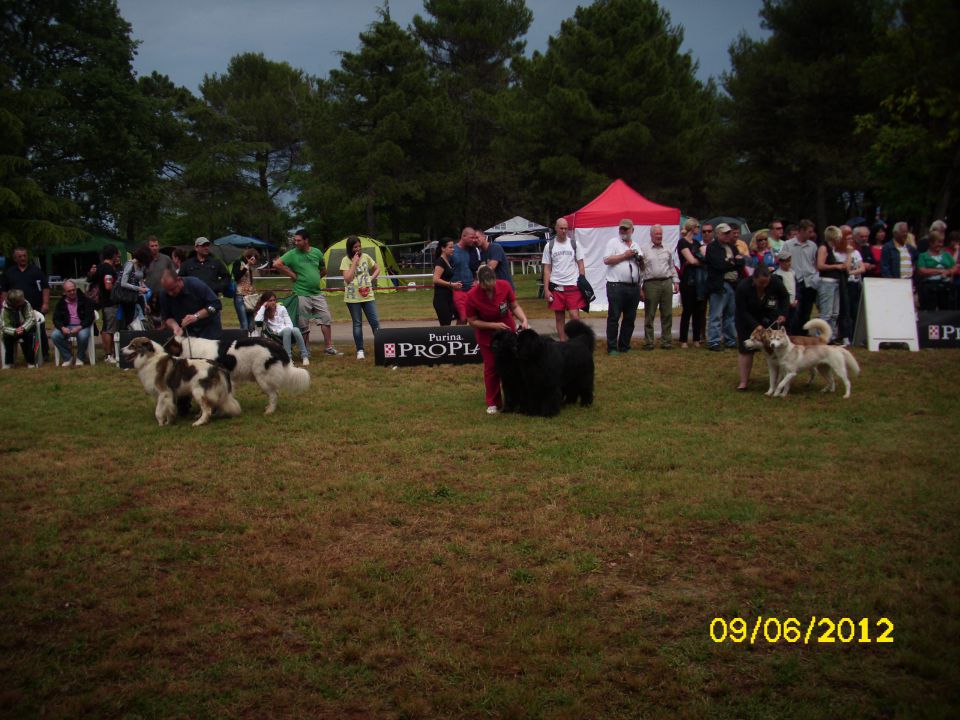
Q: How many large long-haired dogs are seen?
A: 4